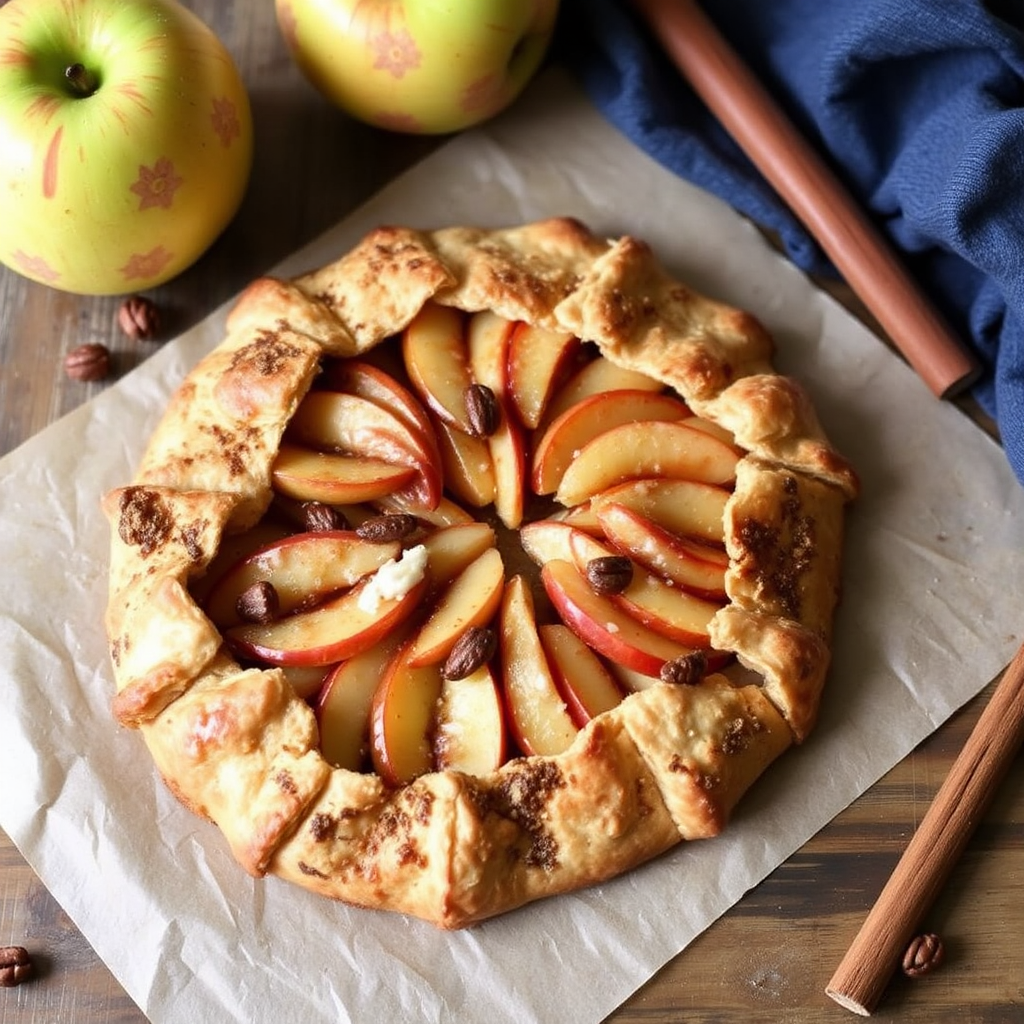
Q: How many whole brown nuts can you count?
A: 11